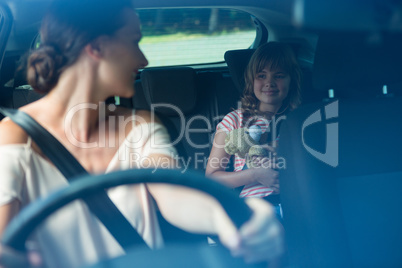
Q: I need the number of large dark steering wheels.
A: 1